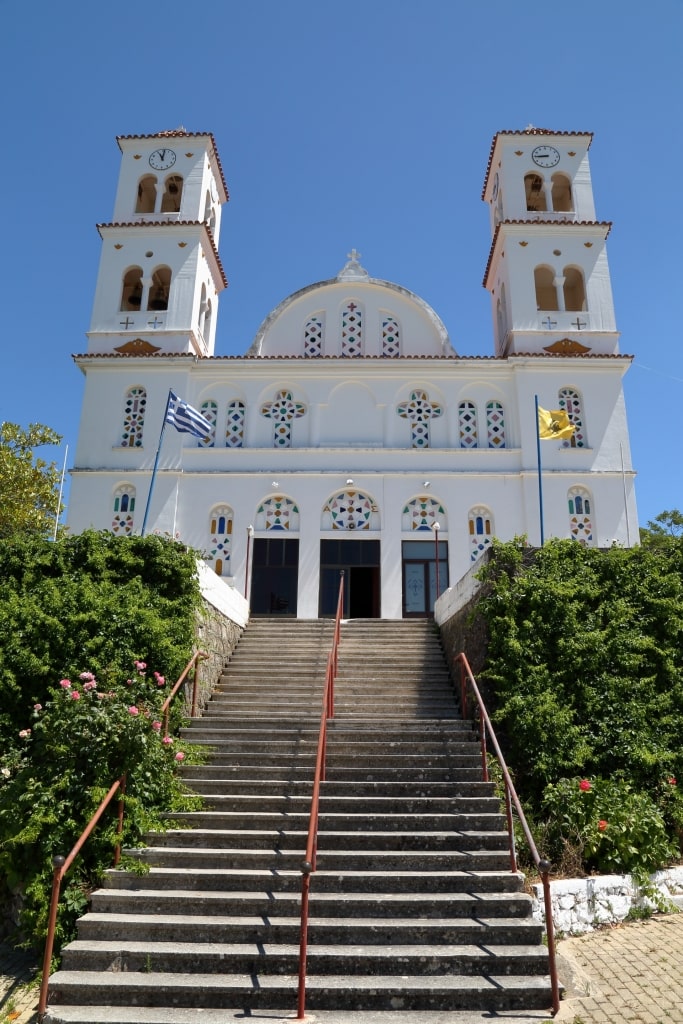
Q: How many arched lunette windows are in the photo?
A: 3